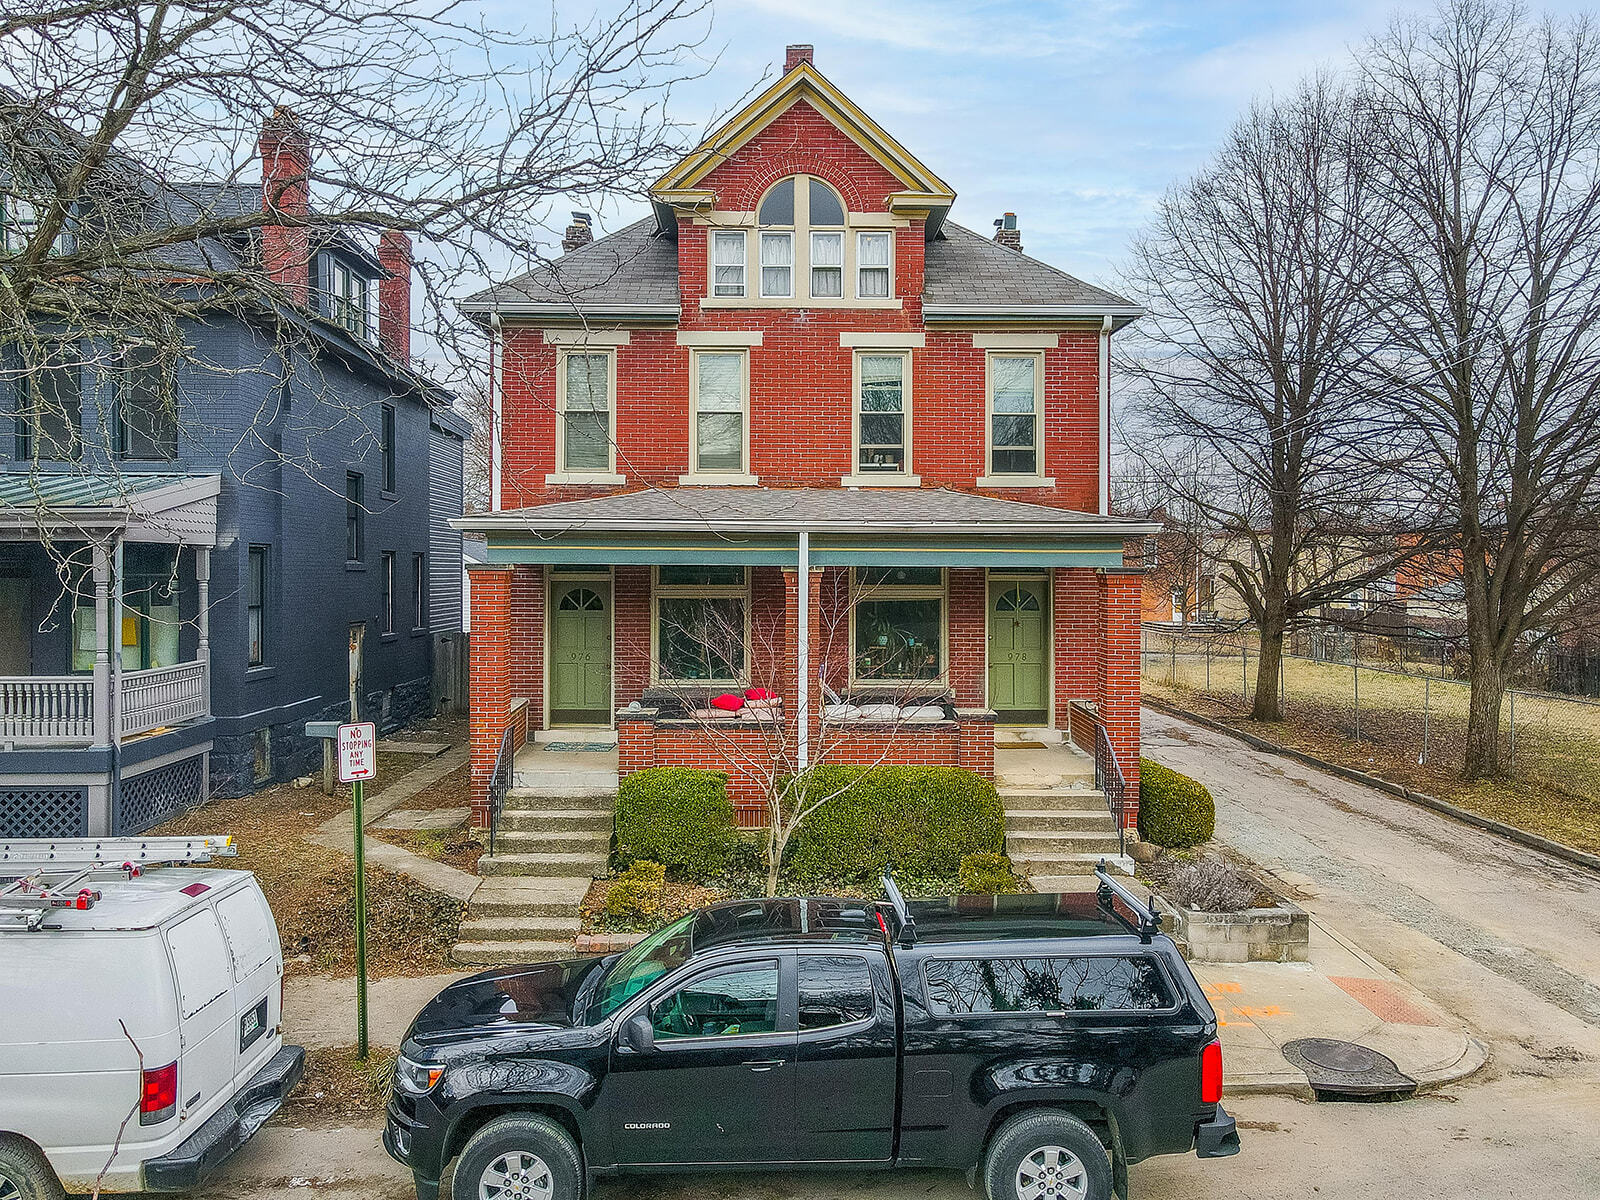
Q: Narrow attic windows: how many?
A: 4